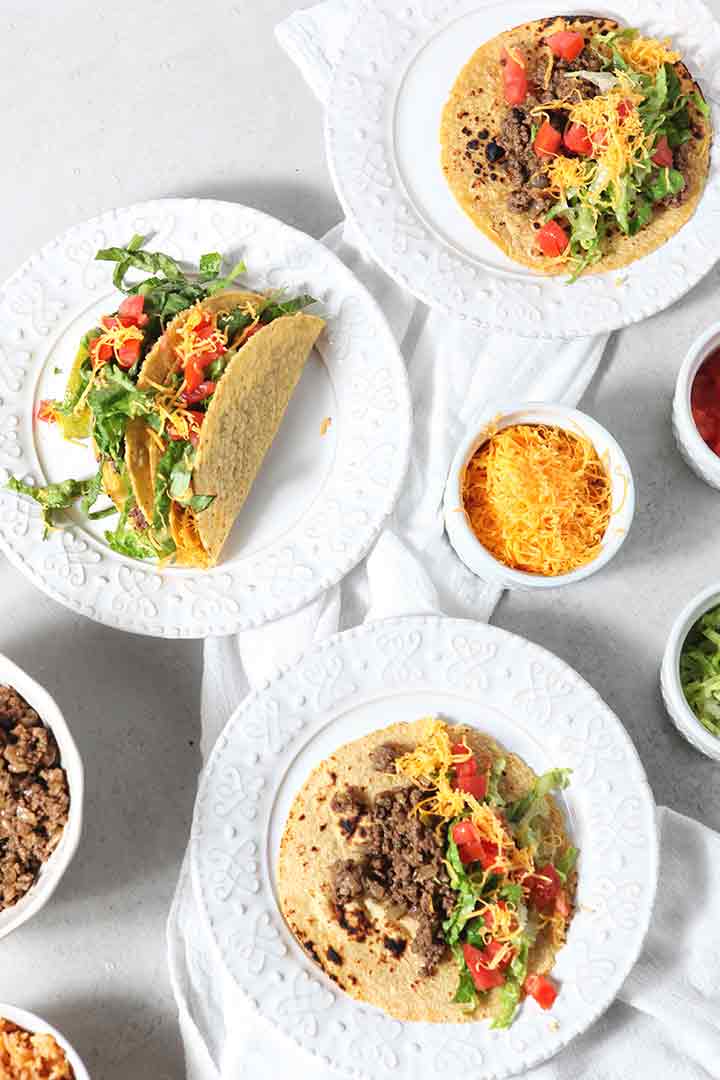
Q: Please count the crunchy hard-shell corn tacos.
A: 2